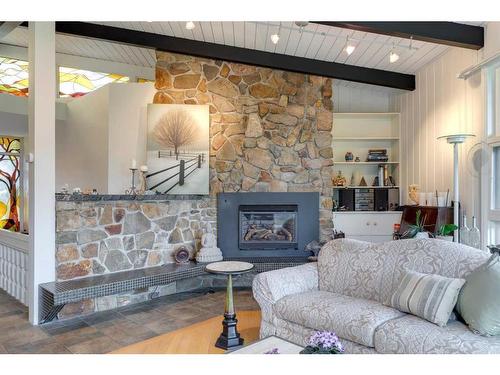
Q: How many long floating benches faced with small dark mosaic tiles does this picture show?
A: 1